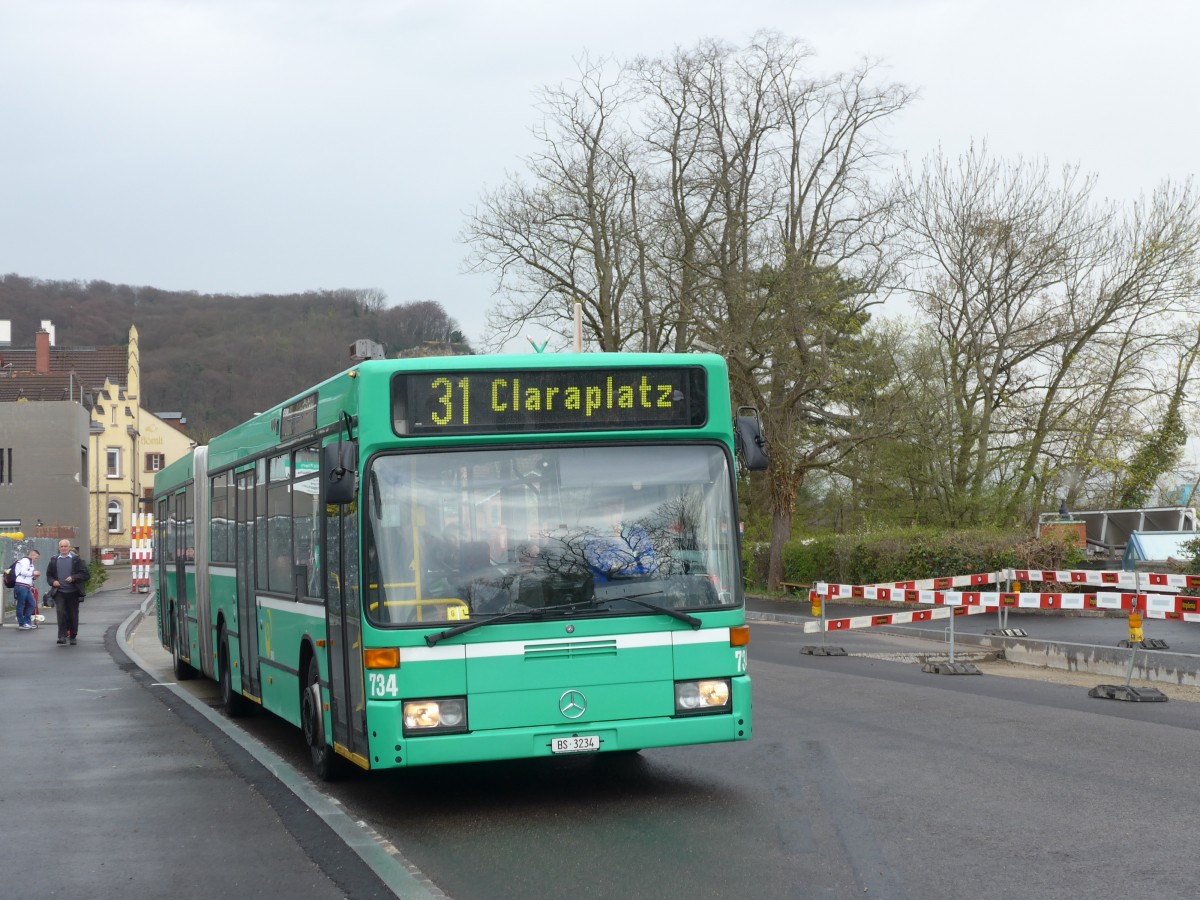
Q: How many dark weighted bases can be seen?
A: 5